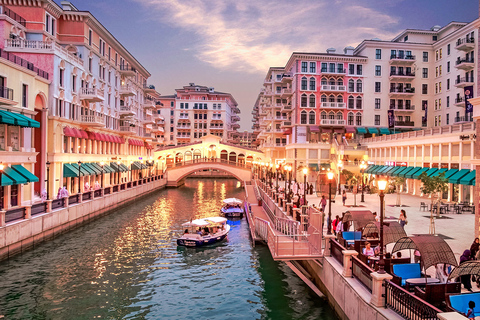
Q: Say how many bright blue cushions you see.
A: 3